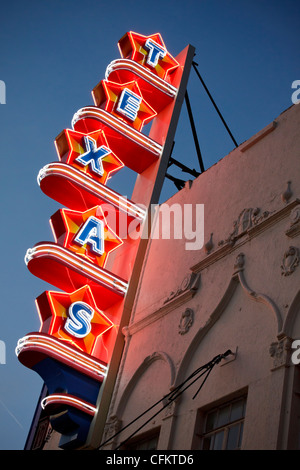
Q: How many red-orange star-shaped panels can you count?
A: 5